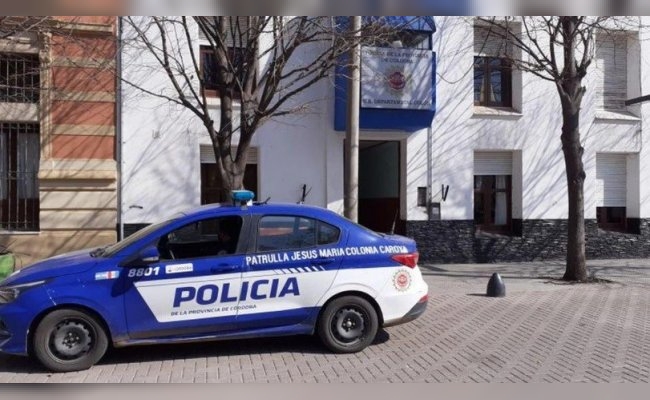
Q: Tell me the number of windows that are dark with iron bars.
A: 2